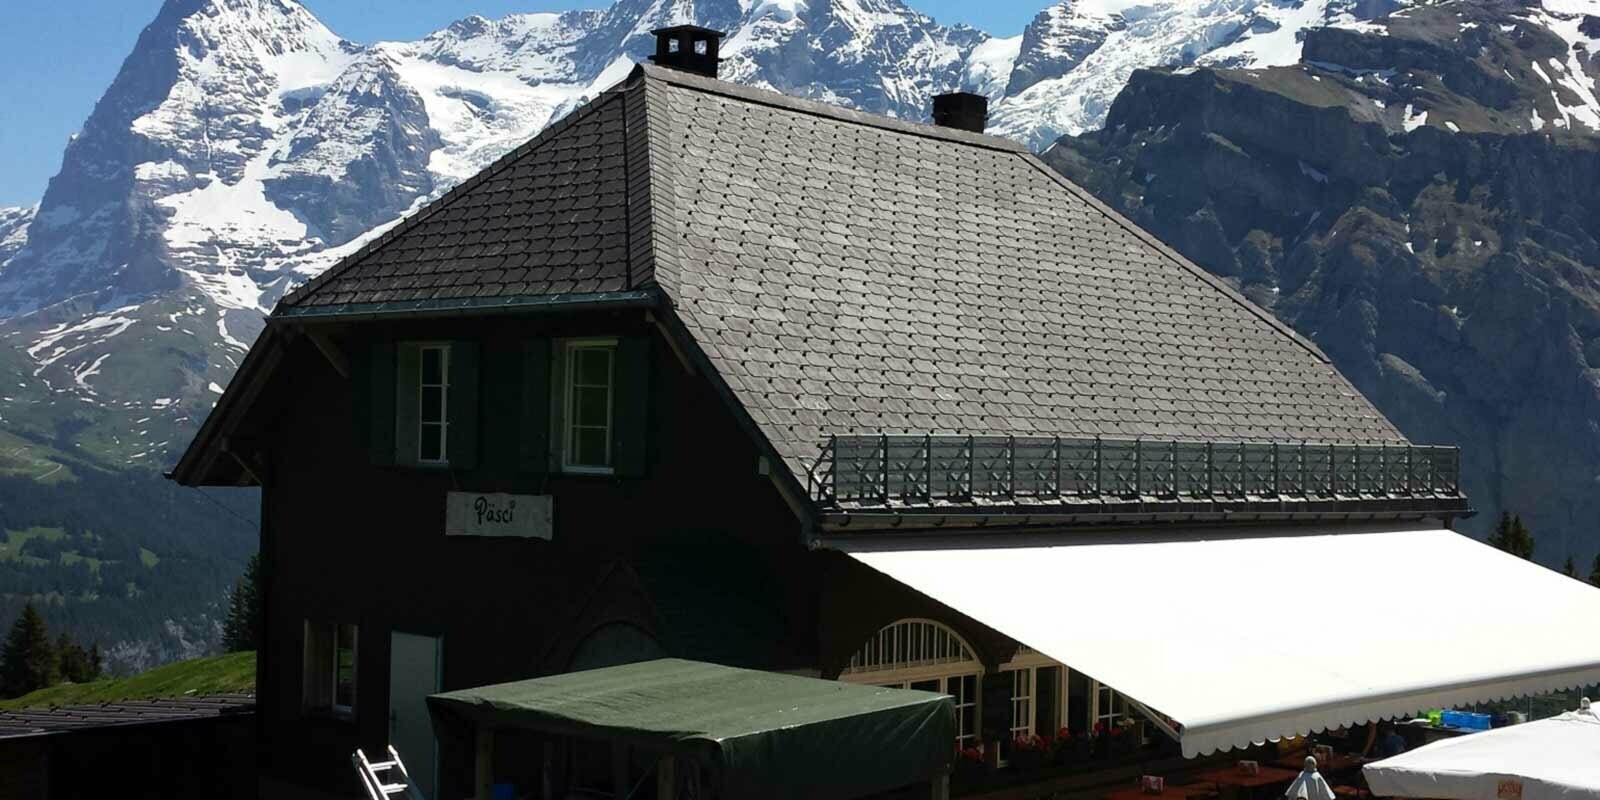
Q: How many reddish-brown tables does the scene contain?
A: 3